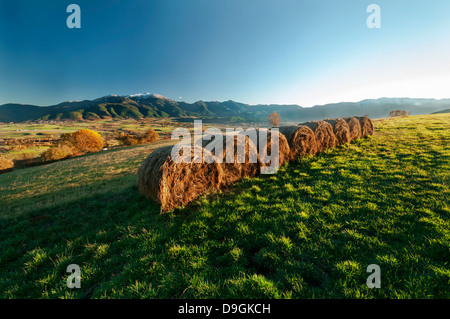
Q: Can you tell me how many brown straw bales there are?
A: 8